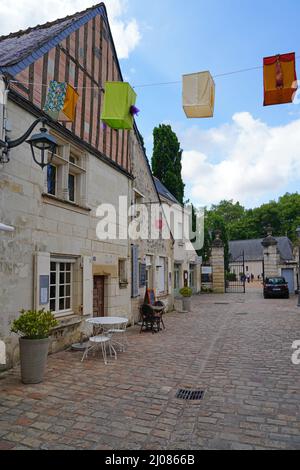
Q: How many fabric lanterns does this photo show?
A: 4